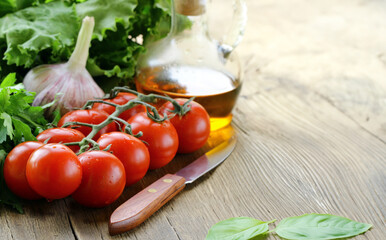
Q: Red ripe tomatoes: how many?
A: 9